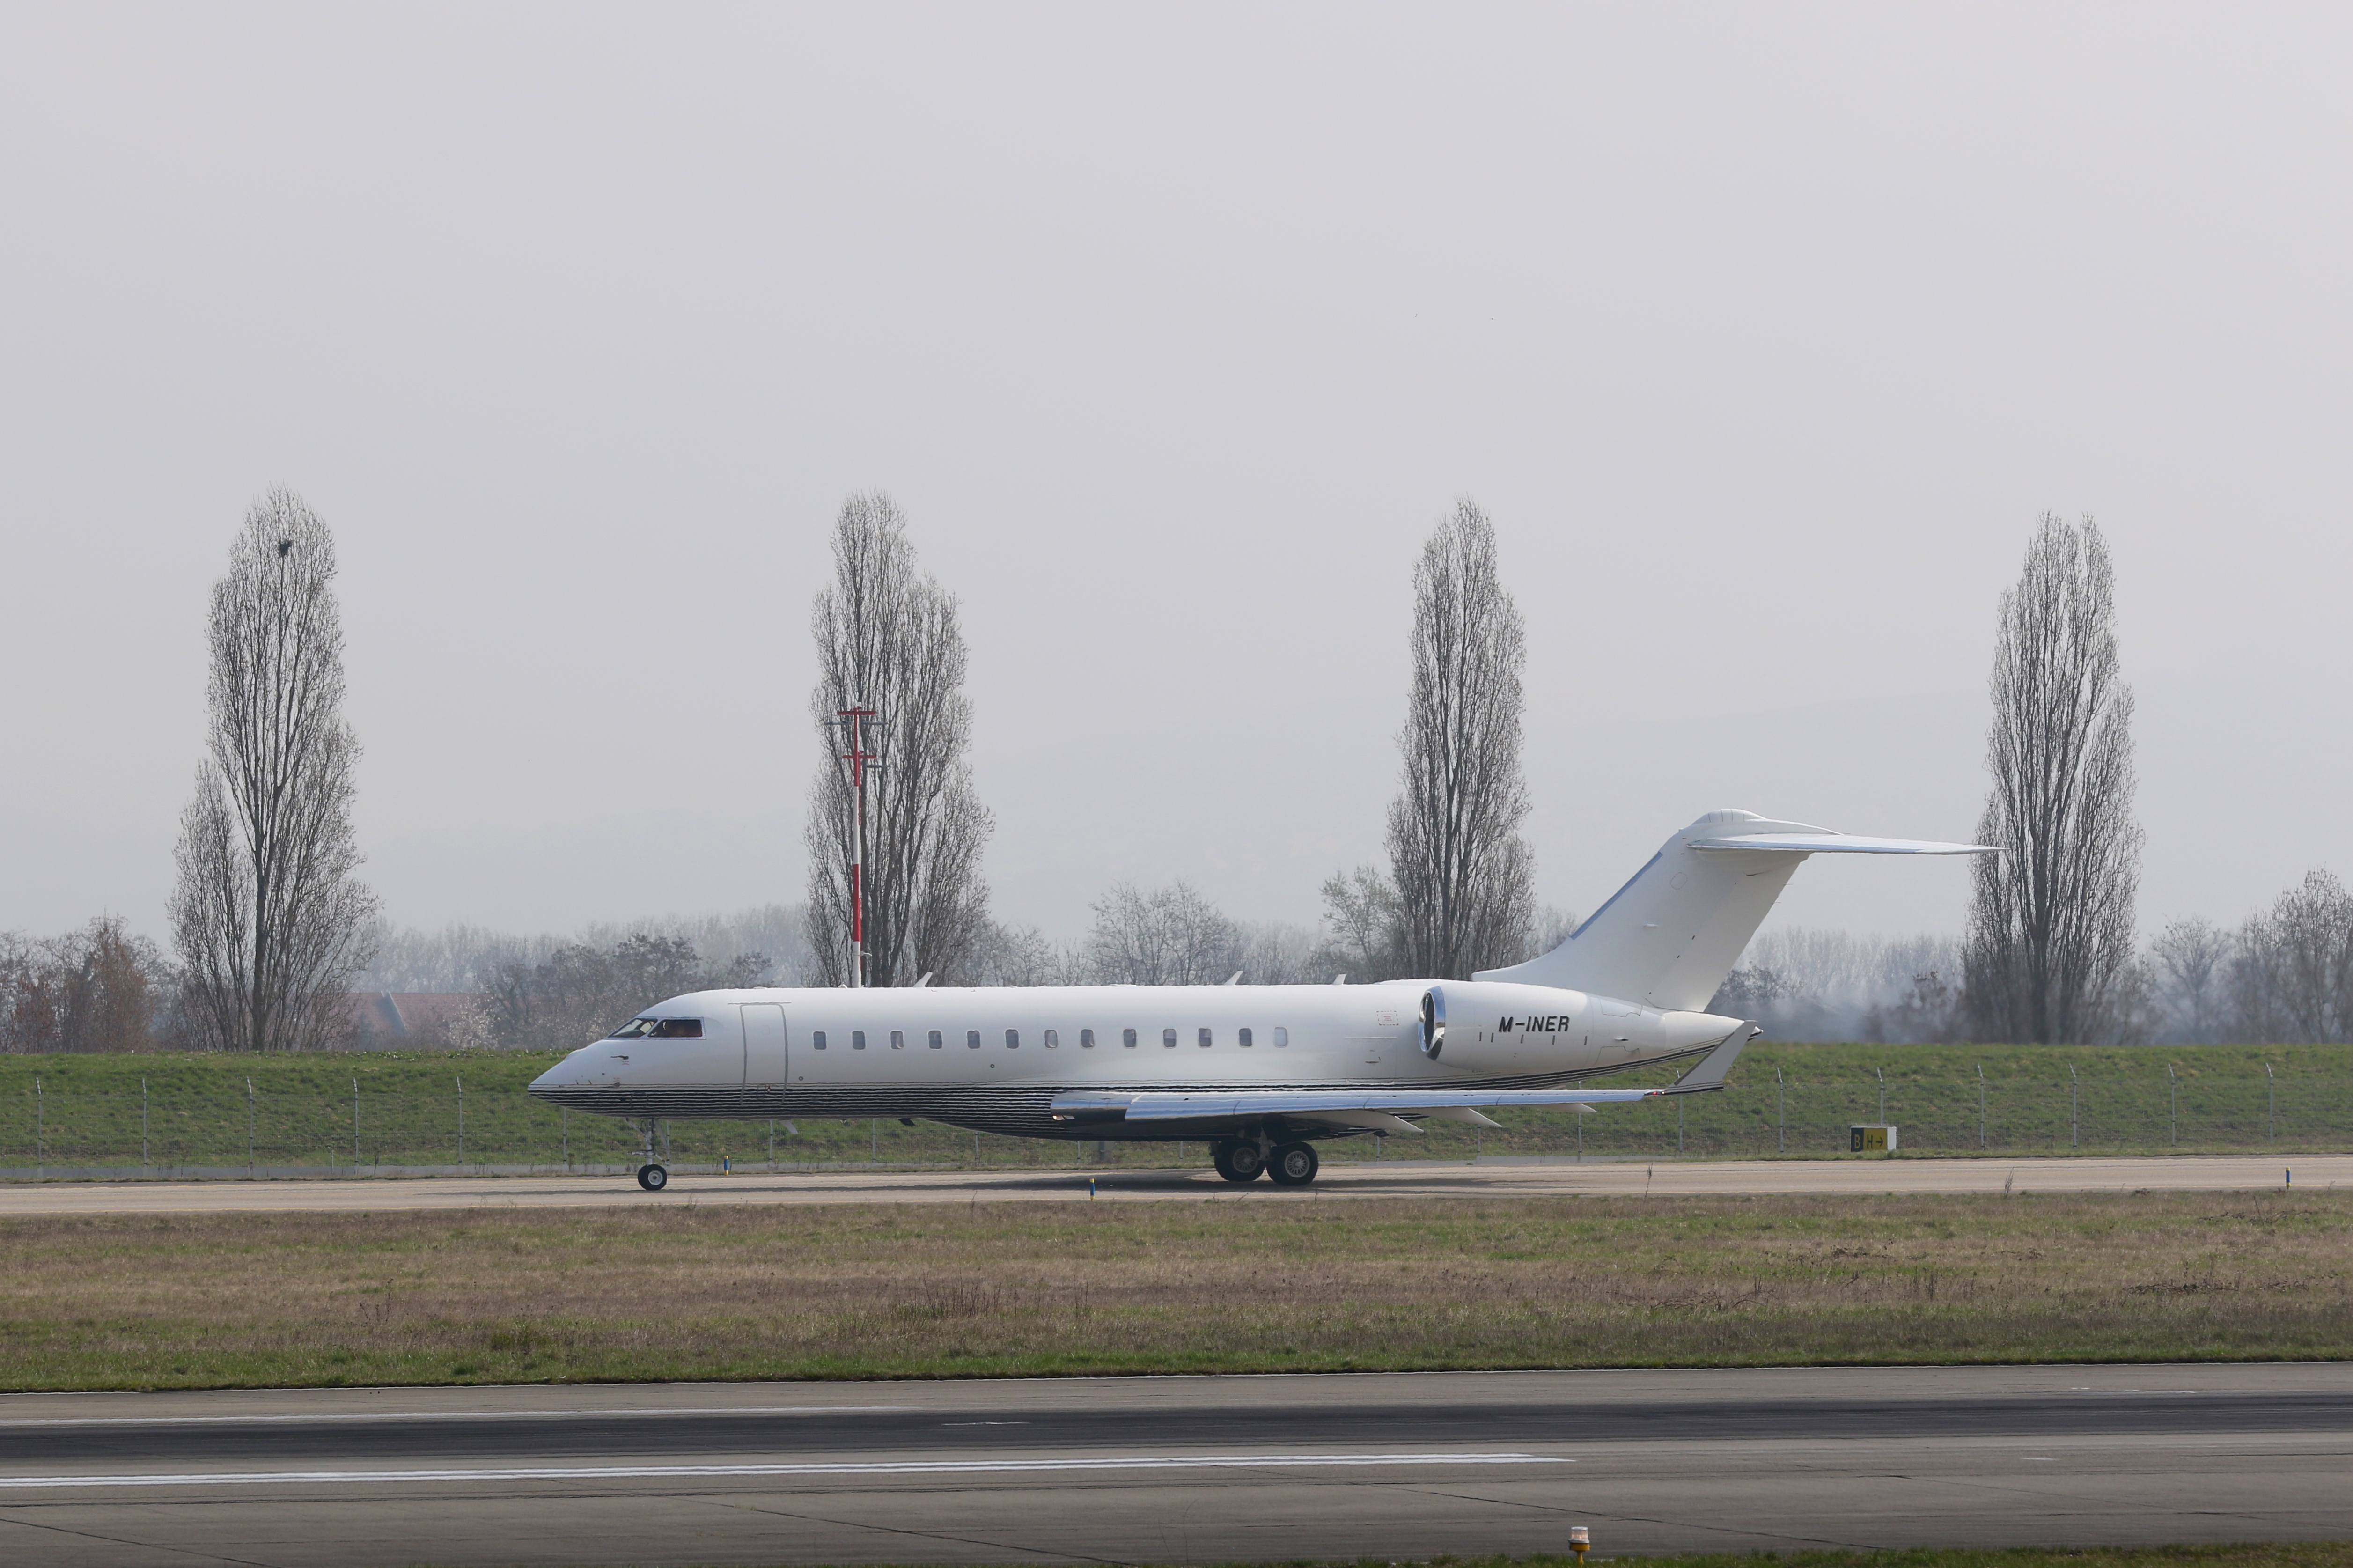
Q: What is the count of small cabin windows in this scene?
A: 13